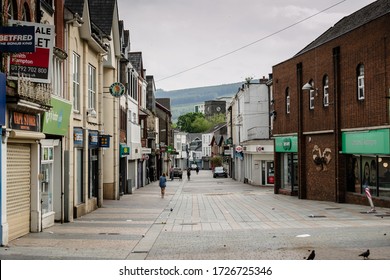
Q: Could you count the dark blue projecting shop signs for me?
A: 2